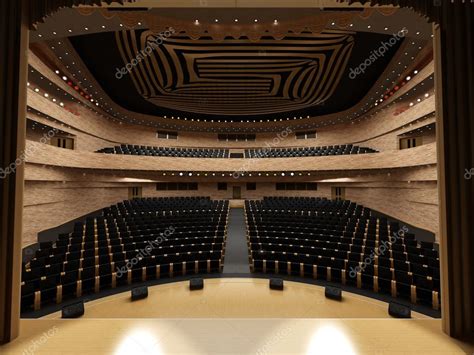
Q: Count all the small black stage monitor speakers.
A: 6